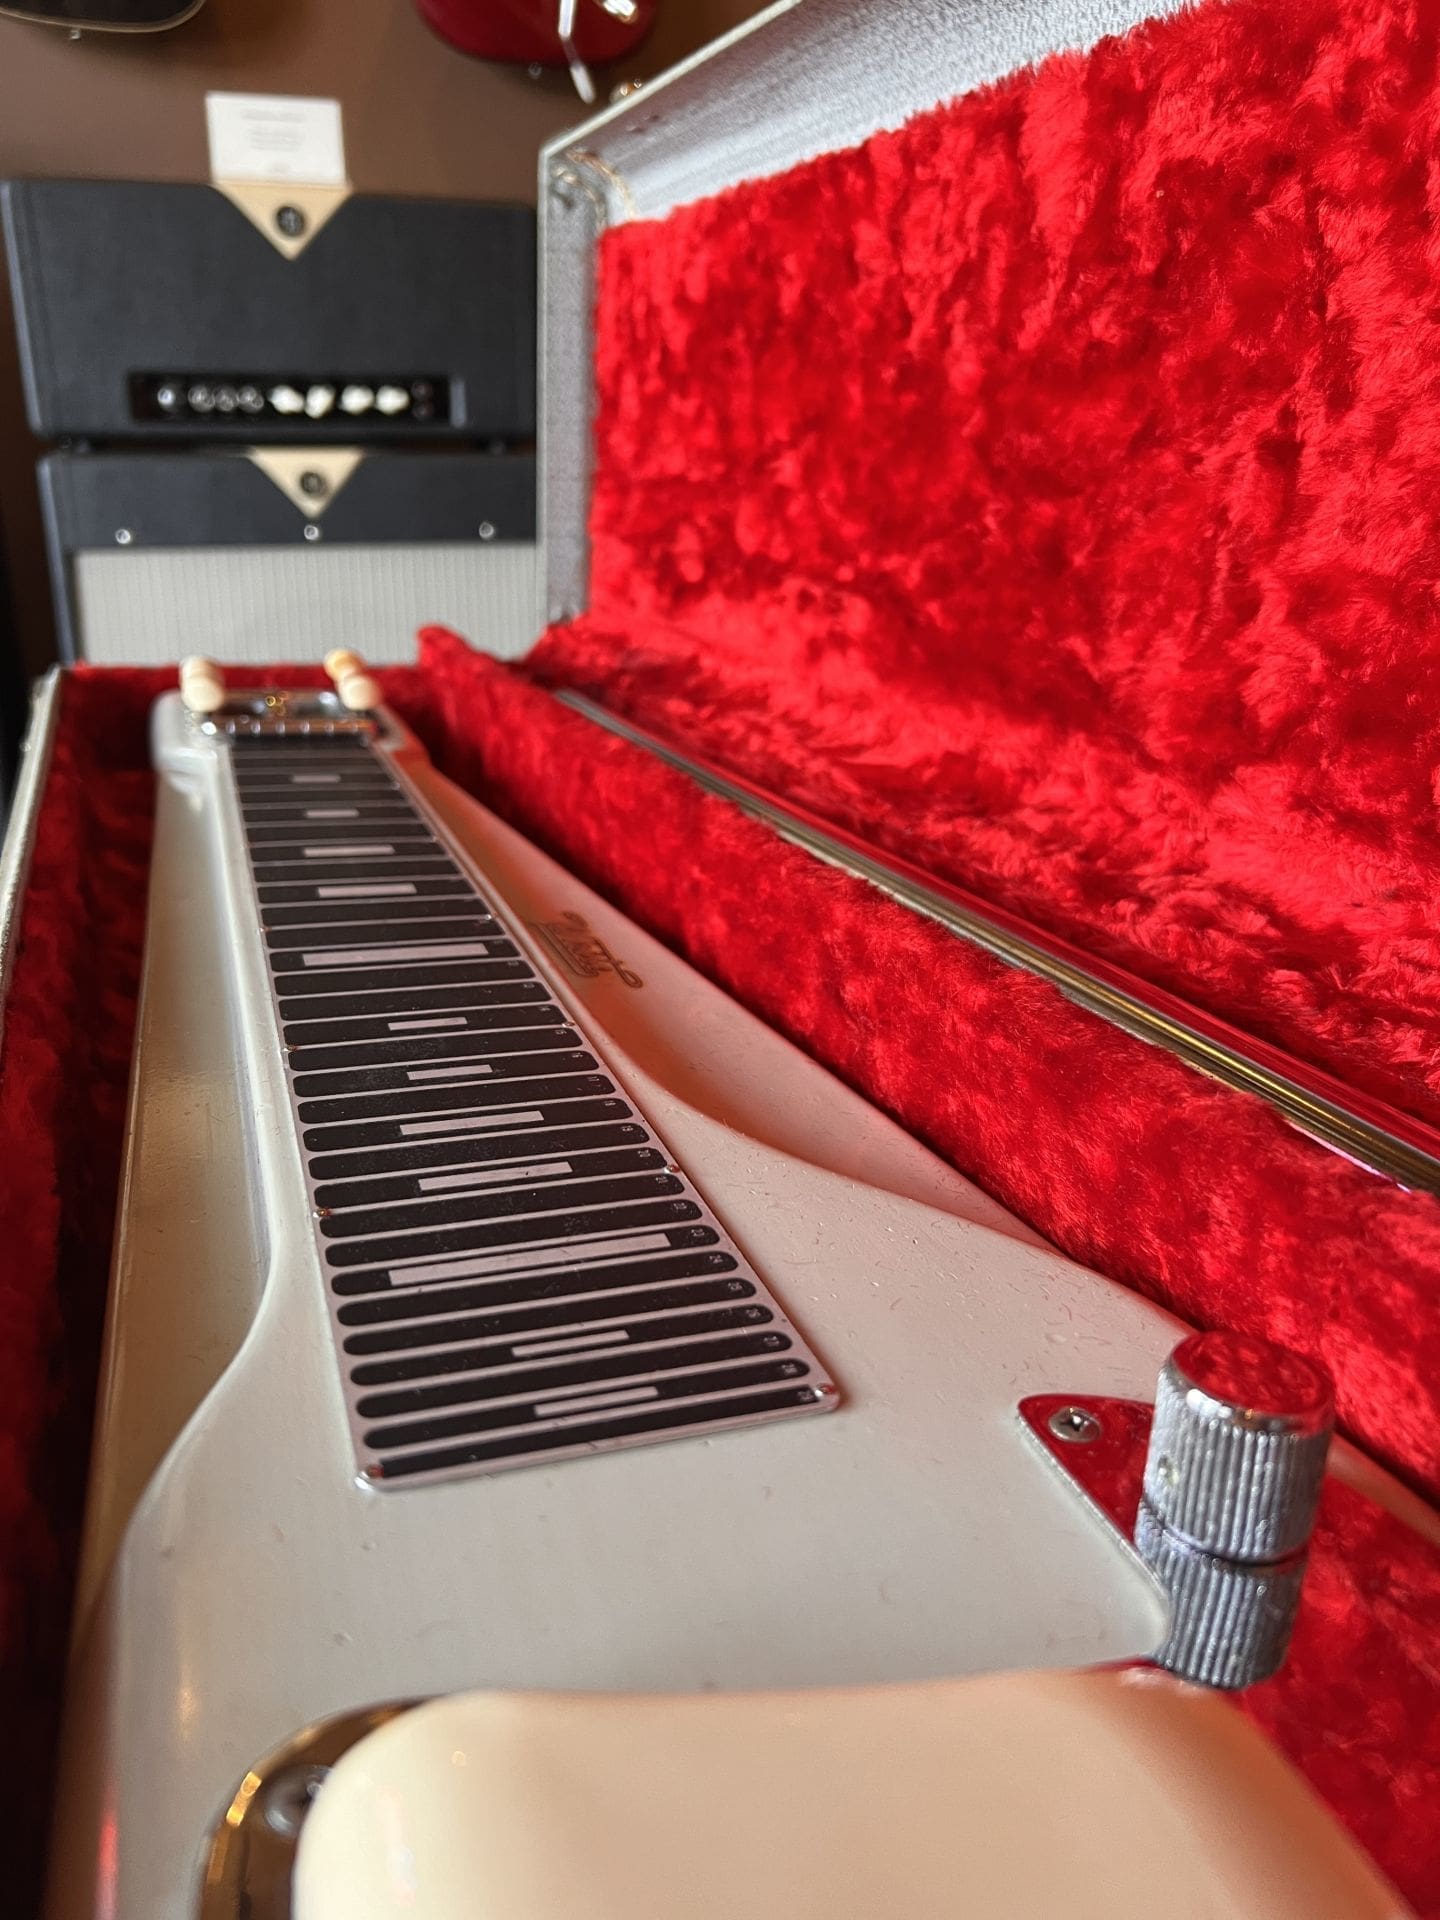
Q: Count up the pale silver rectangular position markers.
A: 12